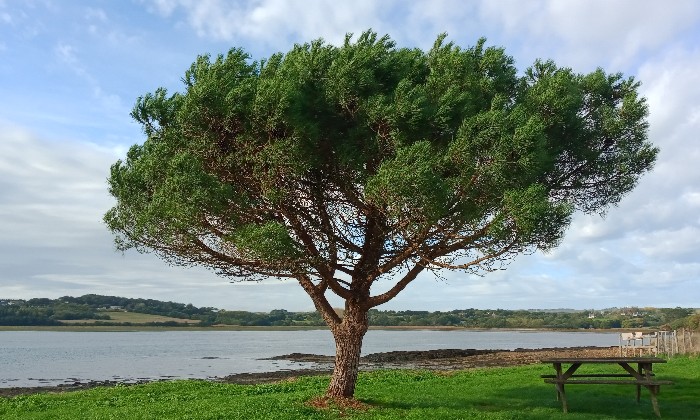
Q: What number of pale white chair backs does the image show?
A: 2